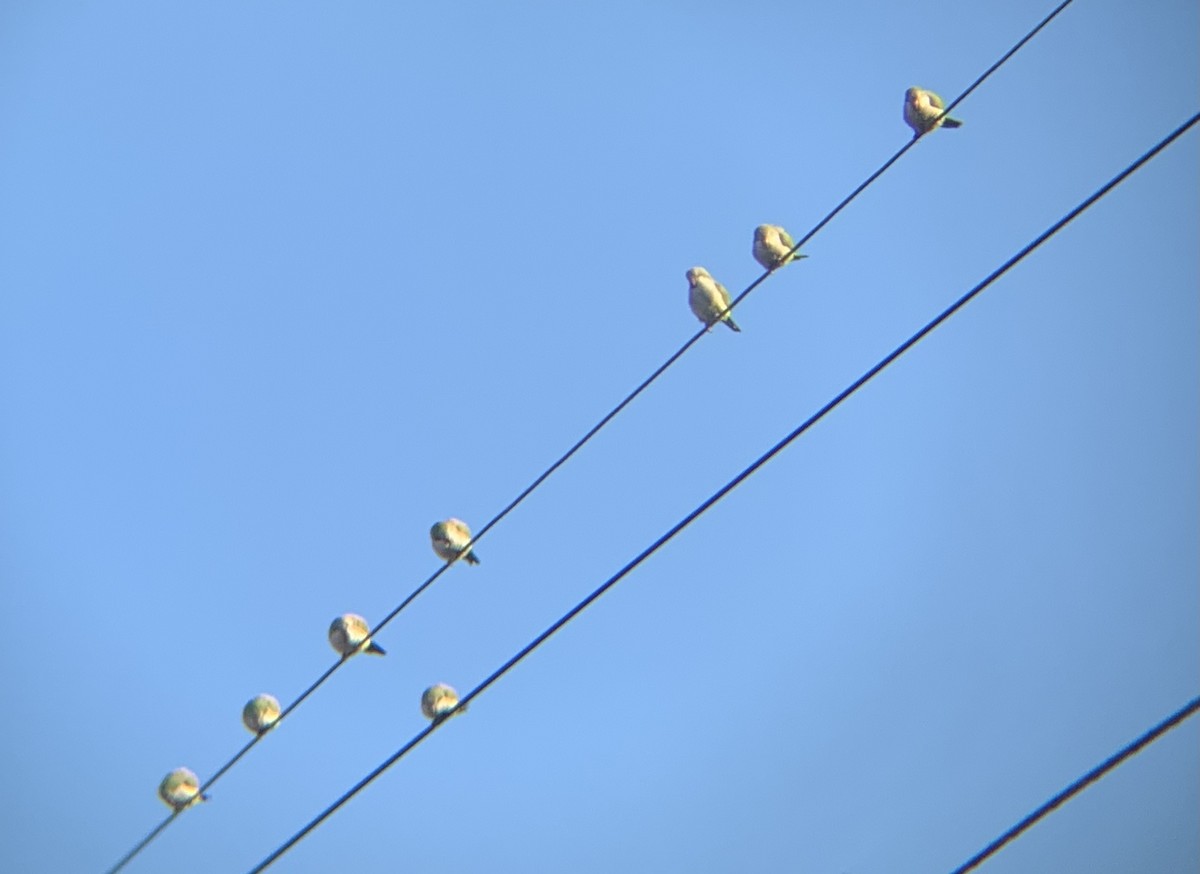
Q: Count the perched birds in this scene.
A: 8